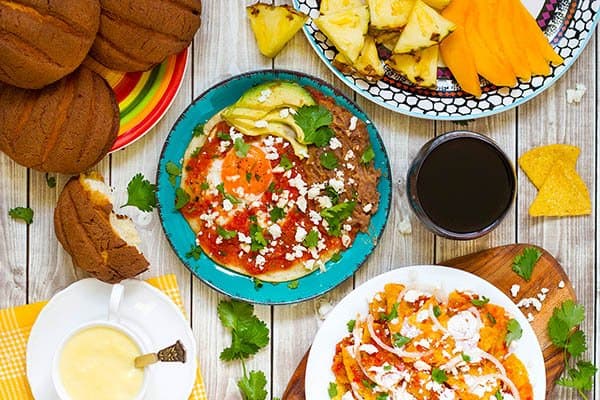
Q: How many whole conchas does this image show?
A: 3